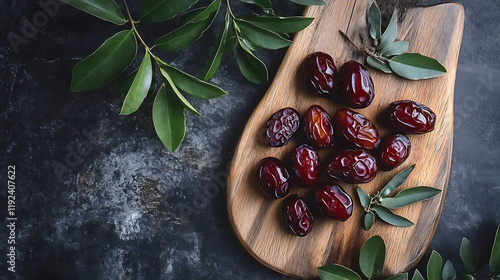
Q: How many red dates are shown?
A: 12